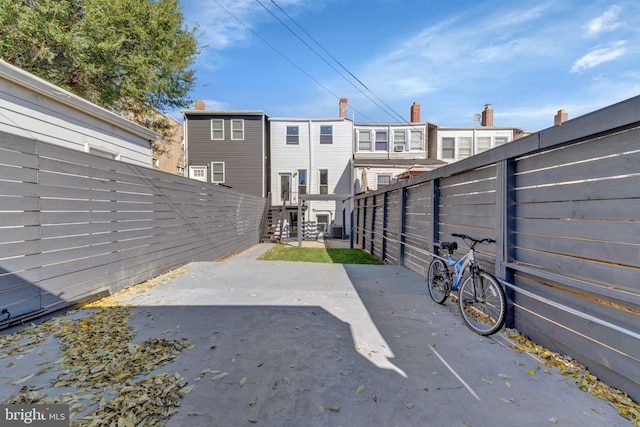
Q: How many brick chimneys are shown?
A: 5